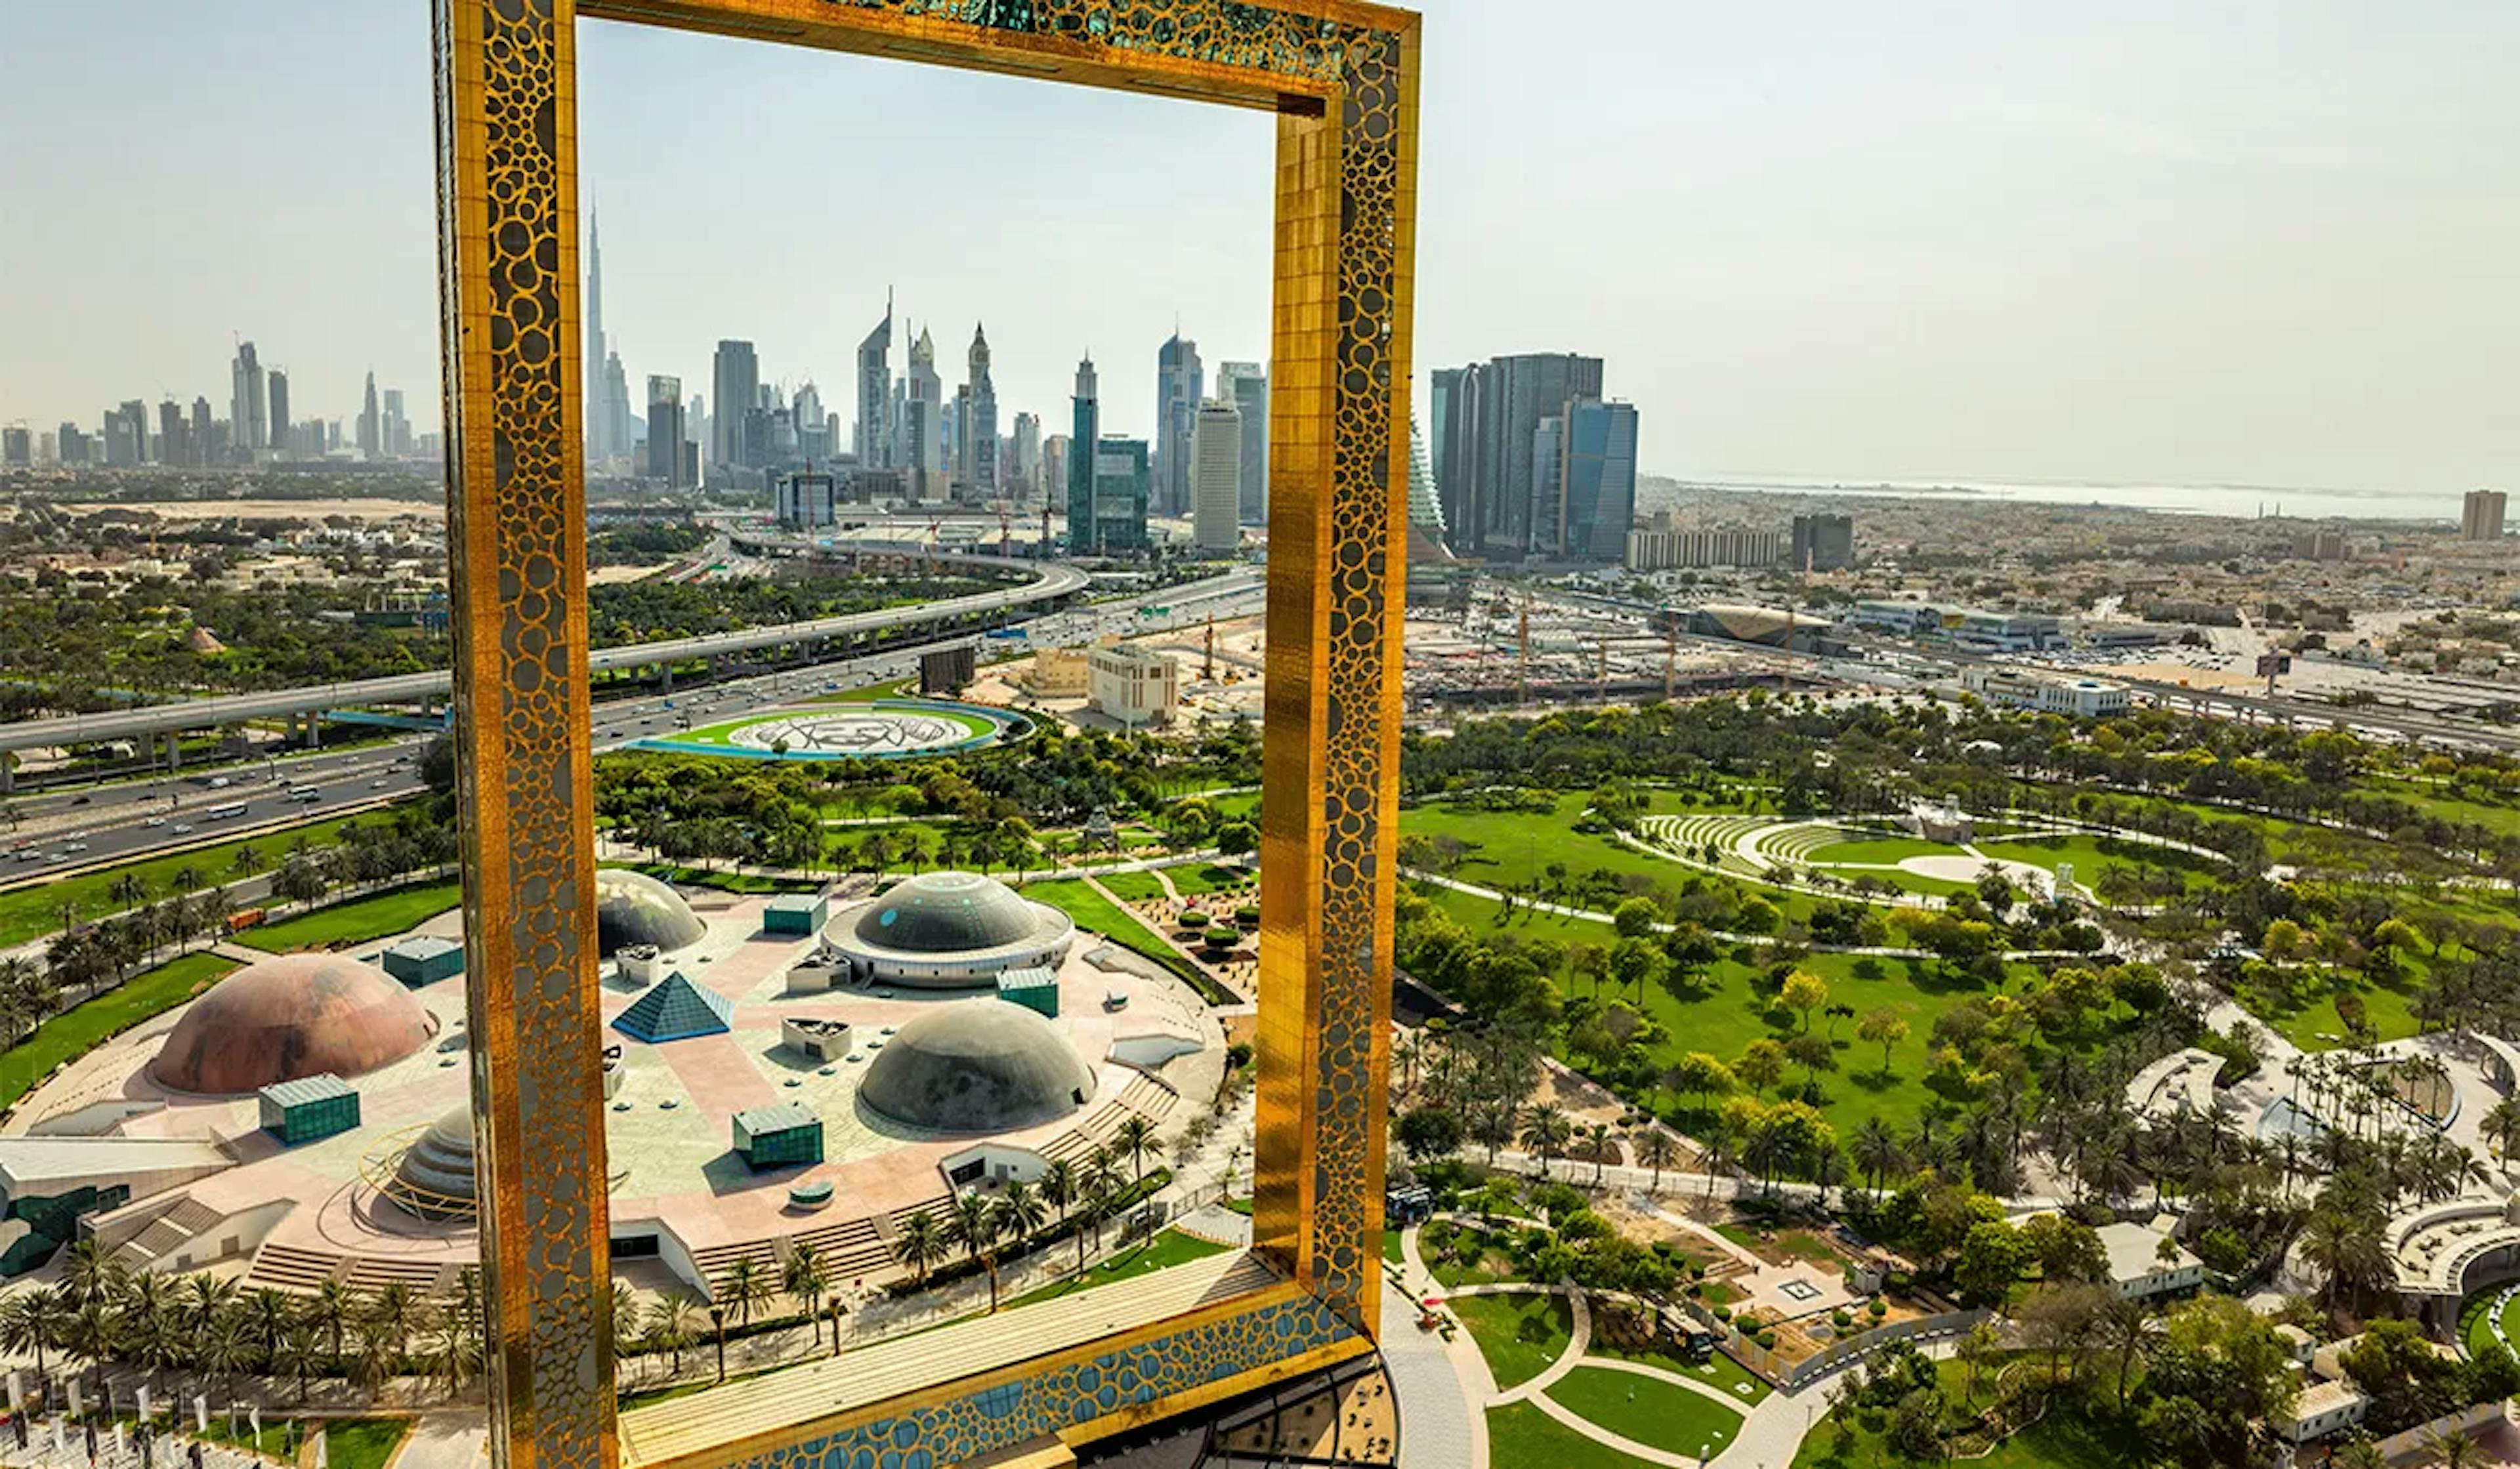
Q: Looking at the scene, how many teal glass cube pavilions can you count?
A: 5